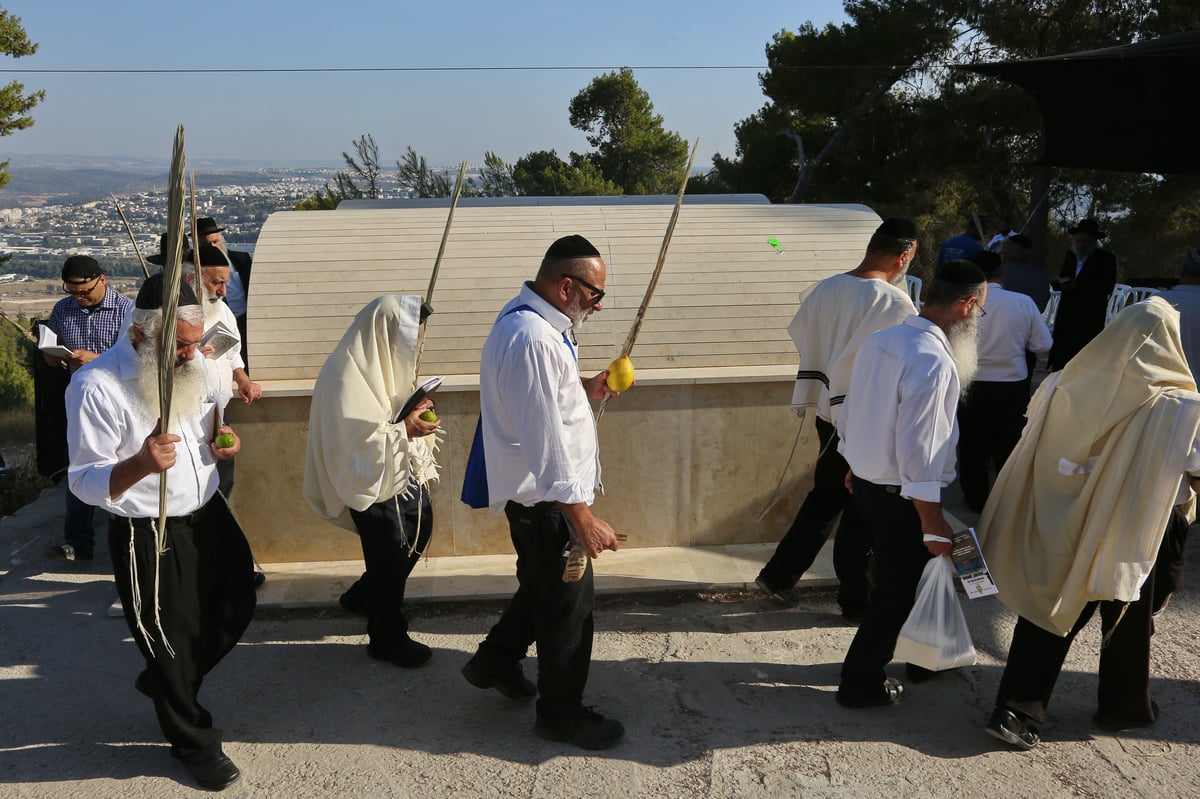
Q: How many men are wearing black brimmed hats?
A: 3